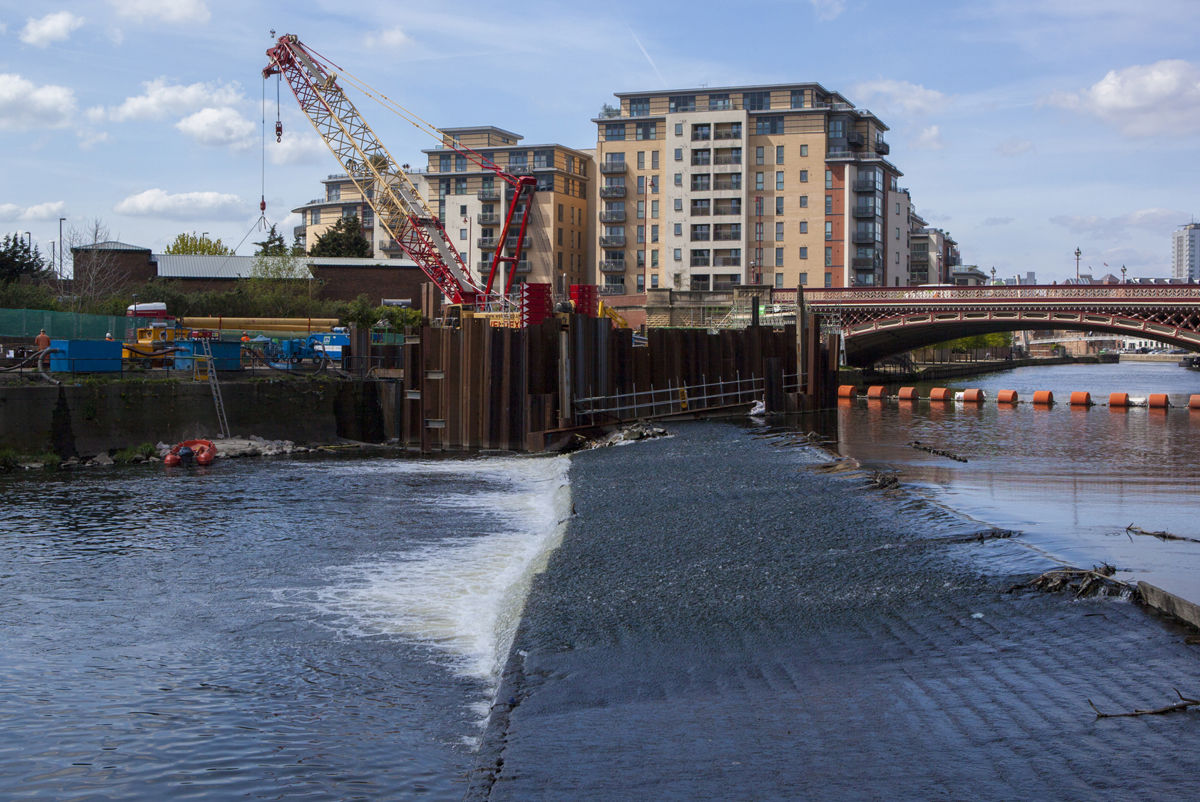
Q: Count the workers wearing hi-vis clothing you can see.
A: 3